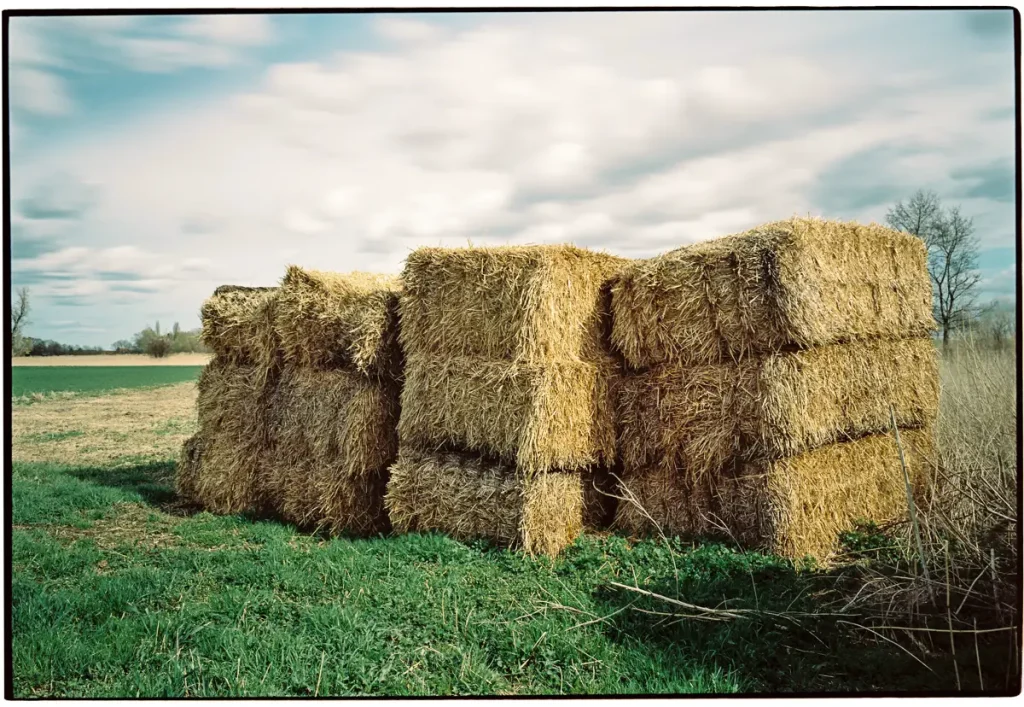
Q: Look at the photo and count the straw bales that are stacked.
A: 12